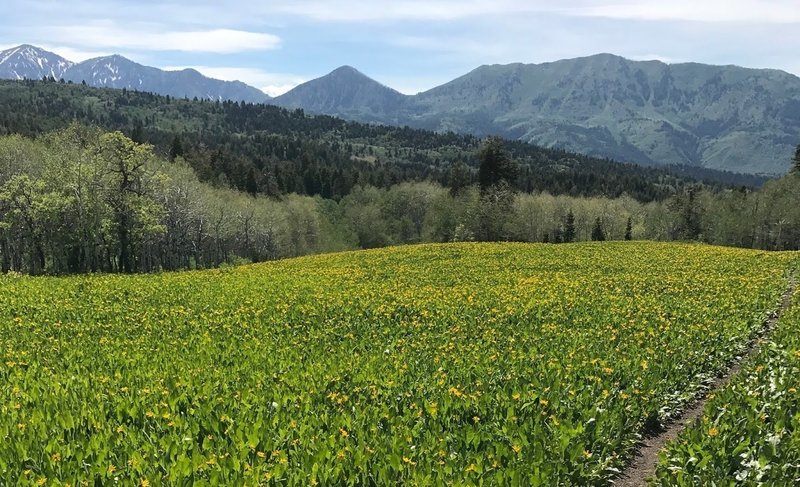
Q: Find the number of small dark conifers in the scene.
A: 3